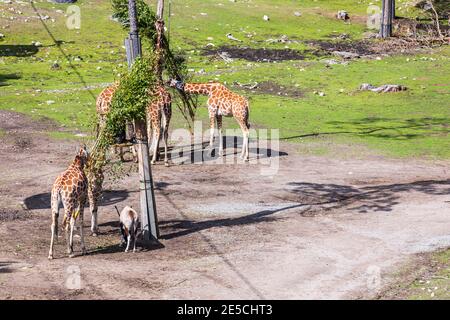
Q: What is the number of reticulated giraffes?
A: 5